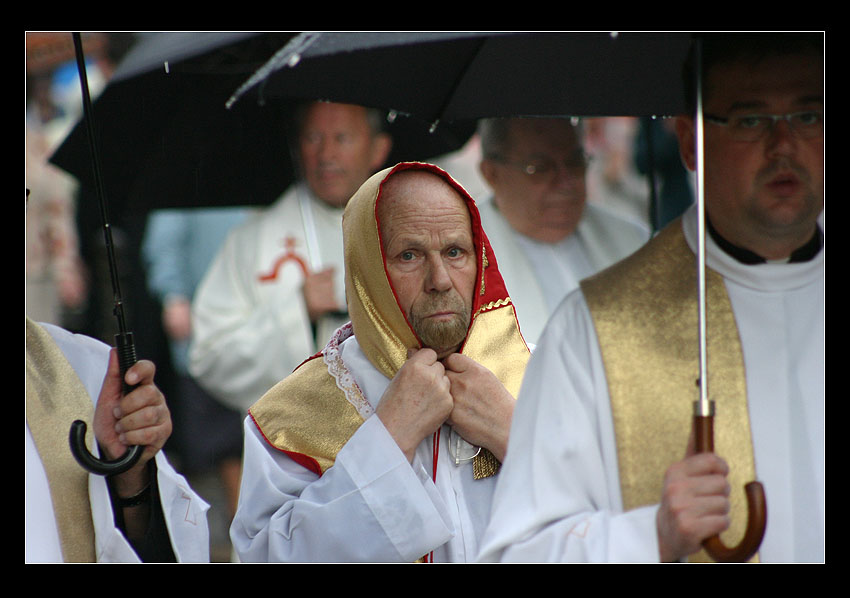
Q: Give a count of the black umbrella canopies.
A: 2